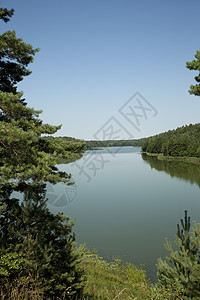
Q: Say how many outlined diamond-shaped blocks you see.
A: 2